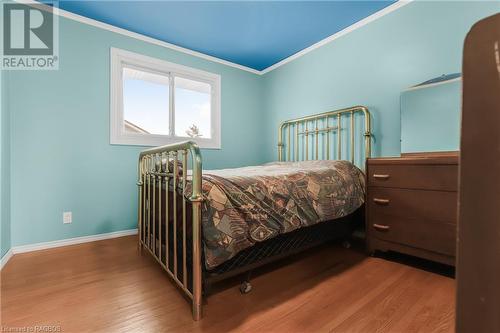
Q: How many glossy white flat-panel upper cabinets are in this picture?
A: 0